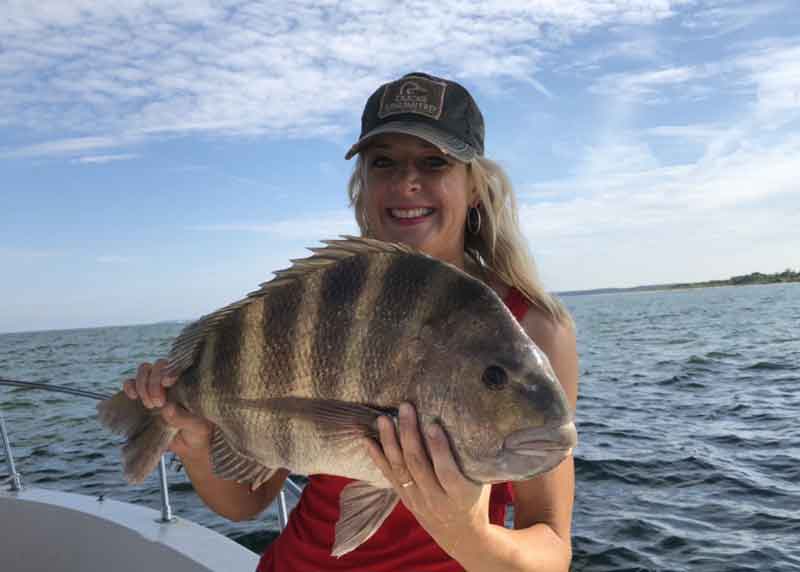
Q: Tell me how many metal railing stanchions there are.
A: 3